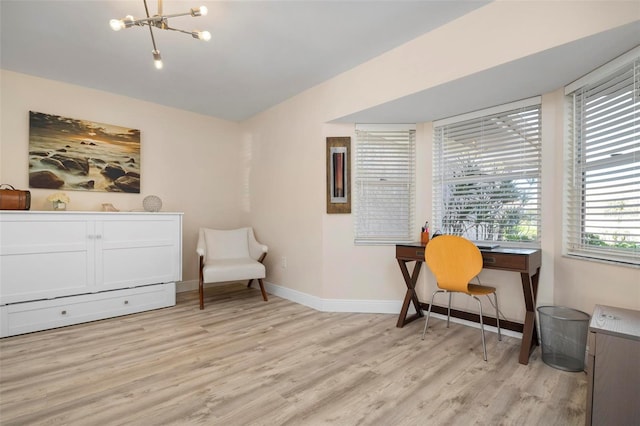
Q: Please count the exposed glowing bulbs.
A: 5